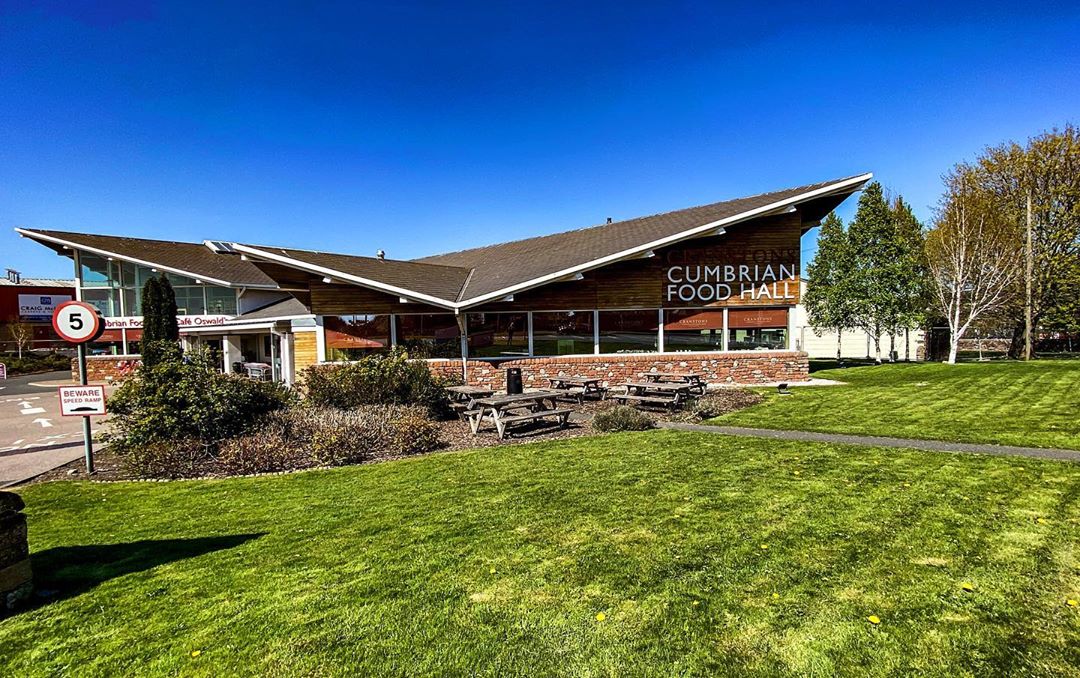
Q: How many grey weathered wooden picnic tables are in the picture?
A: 5